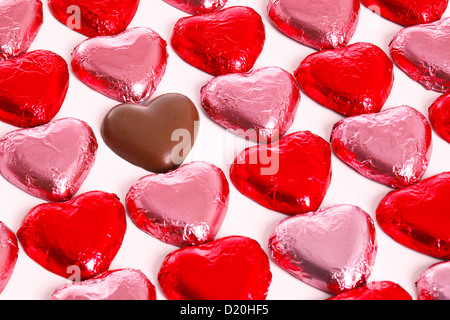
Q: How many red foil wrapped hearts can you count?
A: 11